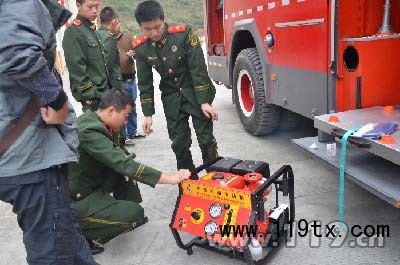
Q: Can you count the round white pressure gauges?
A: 2